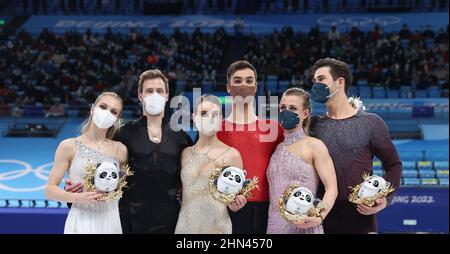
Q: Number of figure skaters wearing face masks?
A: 6